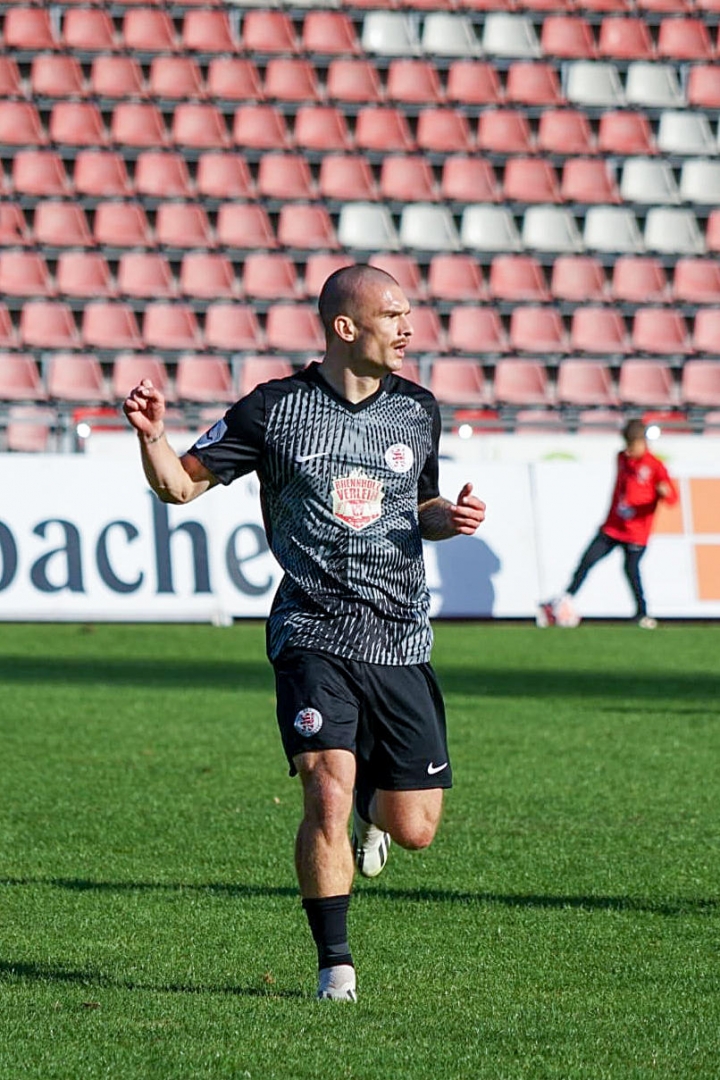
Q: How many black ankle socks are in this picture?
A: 2